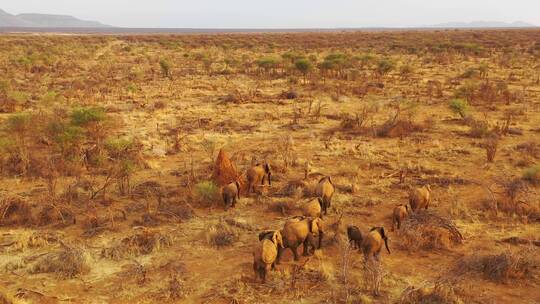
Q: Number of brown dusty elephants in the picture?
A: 10